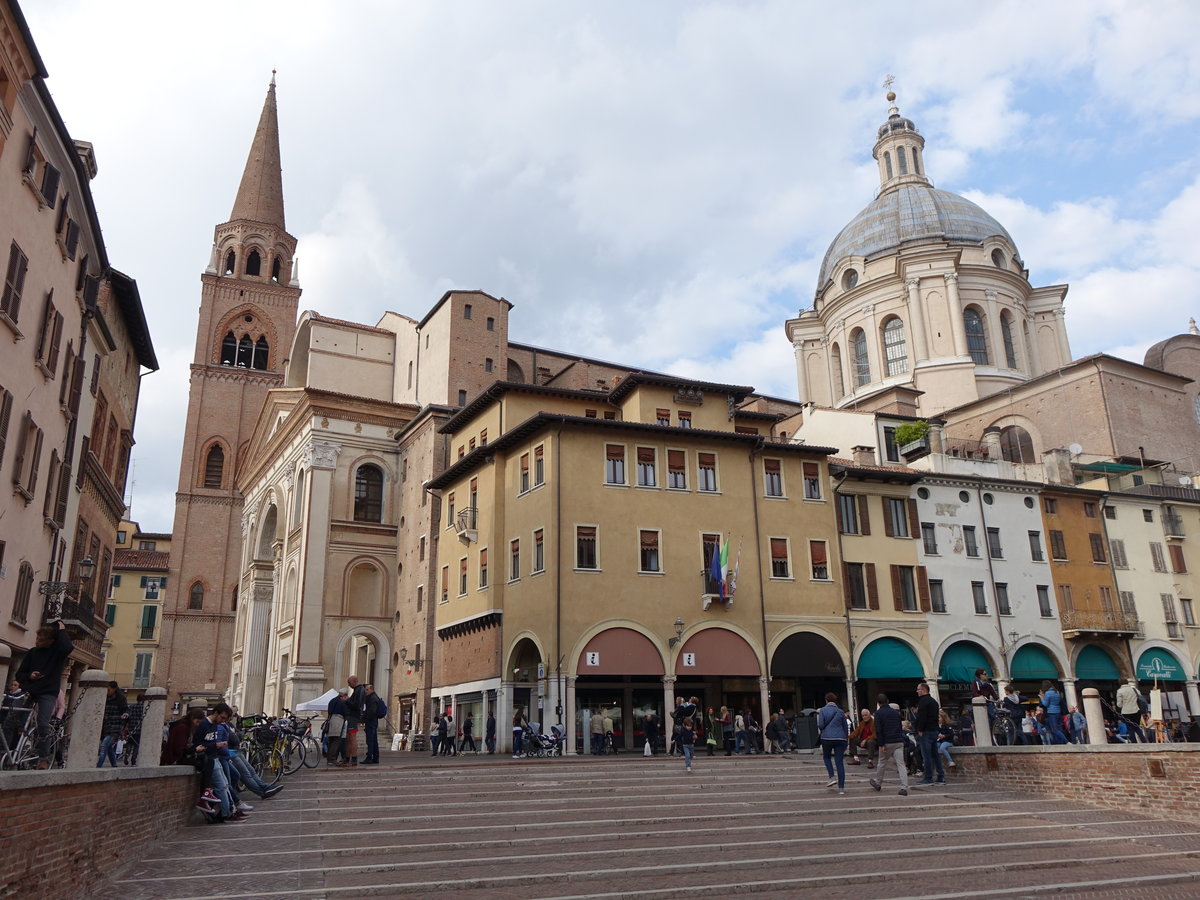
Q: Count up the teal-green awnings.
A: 5